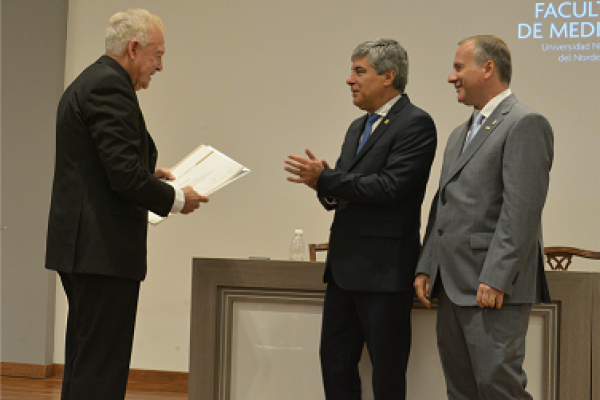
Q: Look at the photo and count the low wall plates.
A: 0